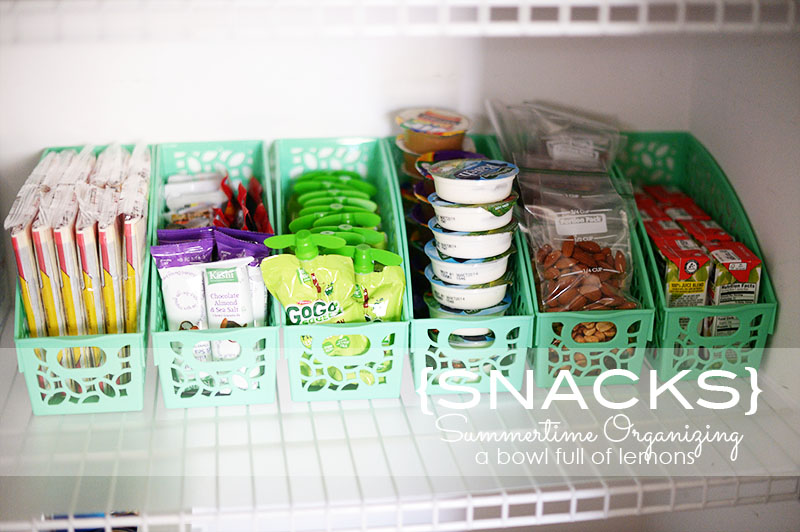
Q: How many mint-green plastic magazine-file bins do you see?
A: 6